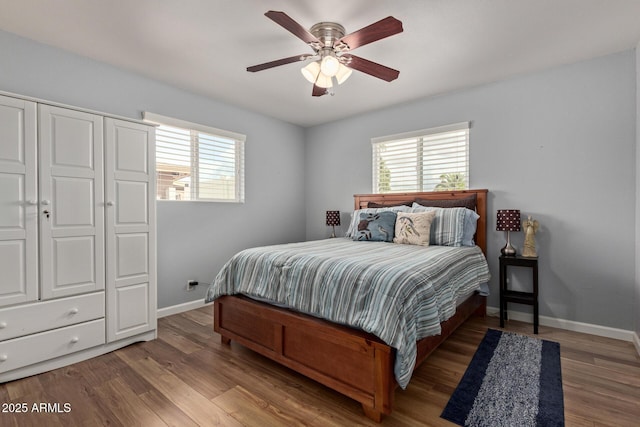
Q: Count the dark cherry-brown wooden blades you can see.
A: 5